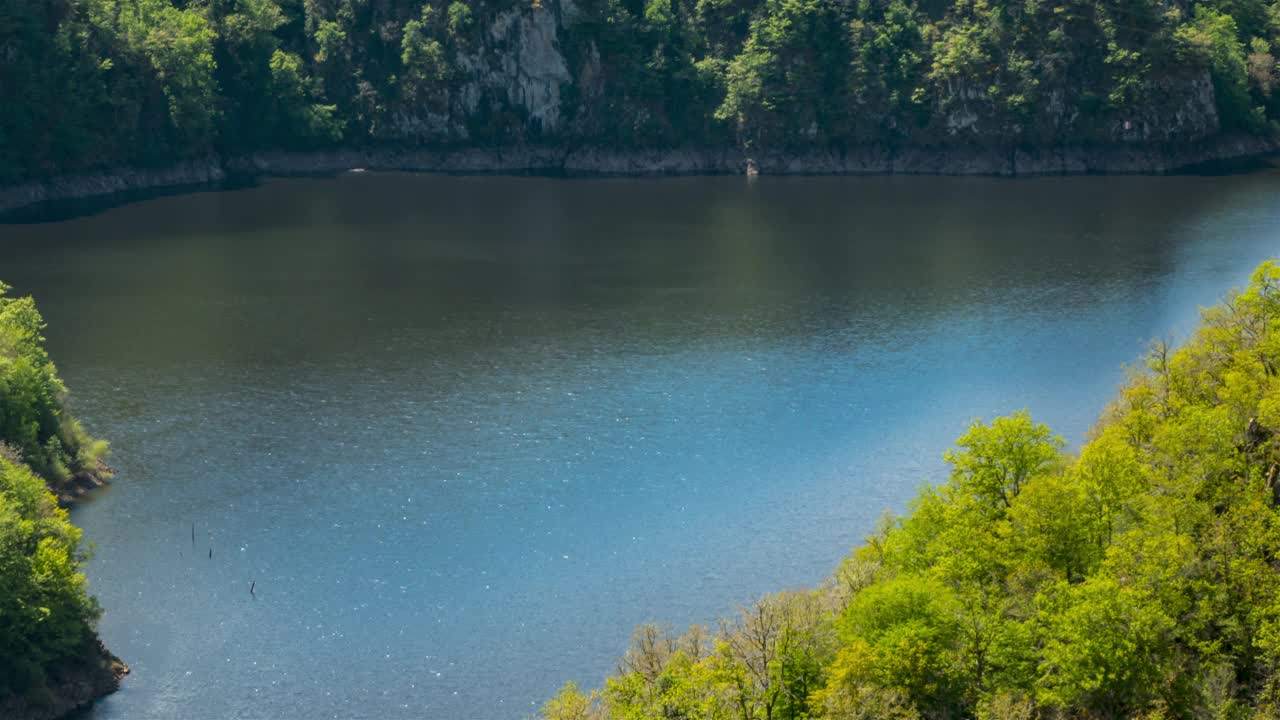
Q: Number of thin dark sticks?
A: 3